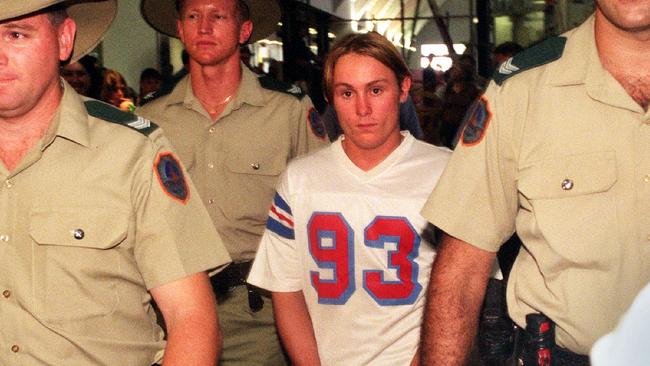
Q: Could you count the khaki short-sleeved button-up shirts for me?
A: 3